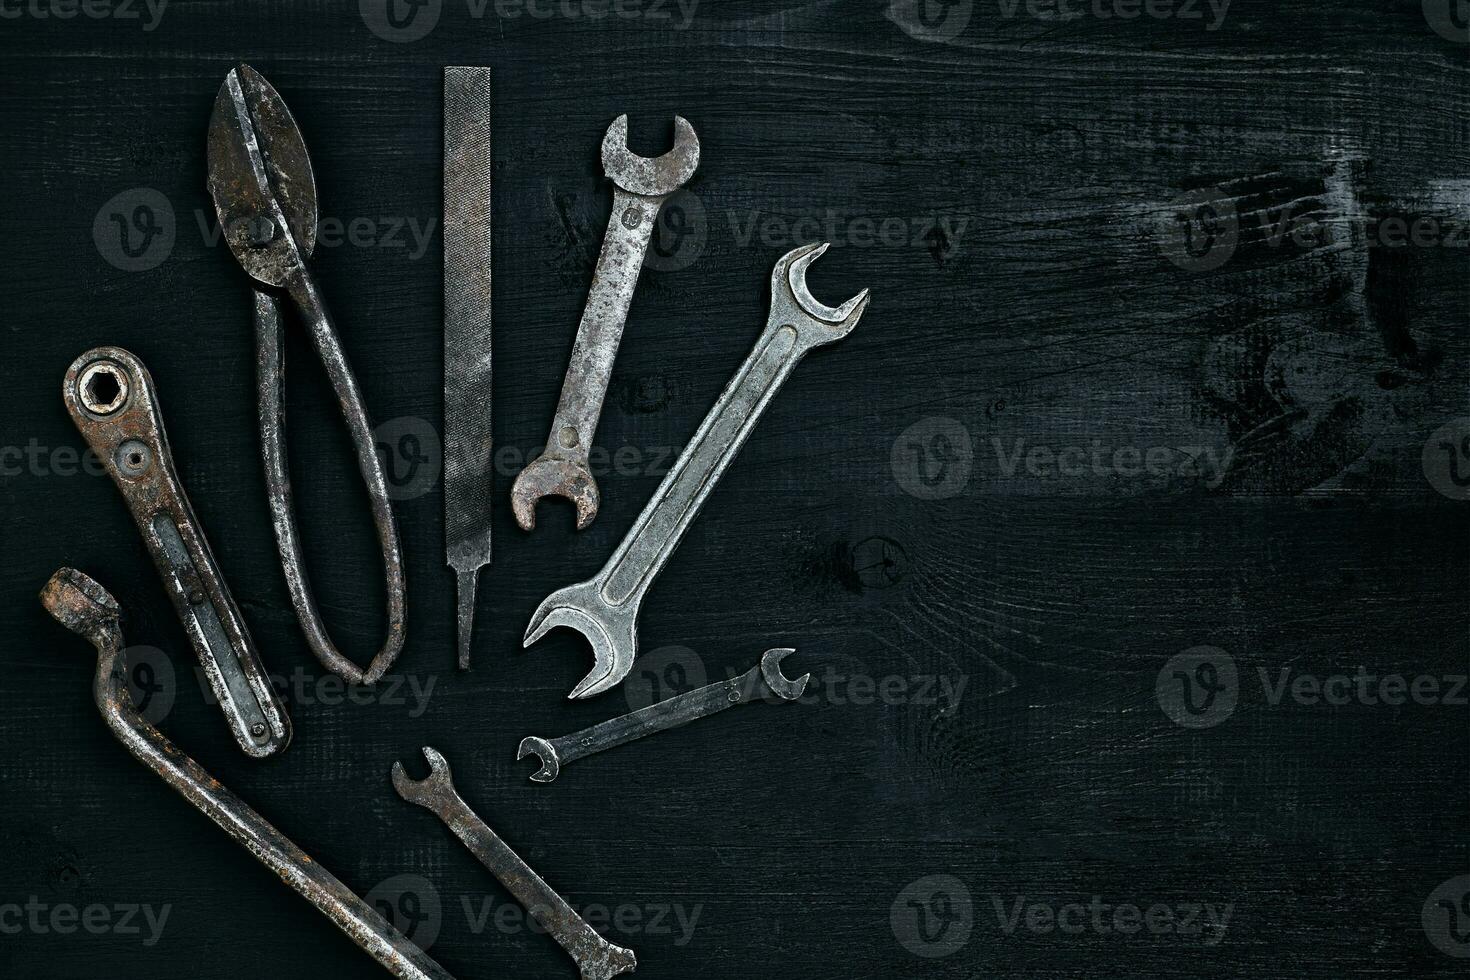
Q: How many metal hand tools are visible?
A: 8